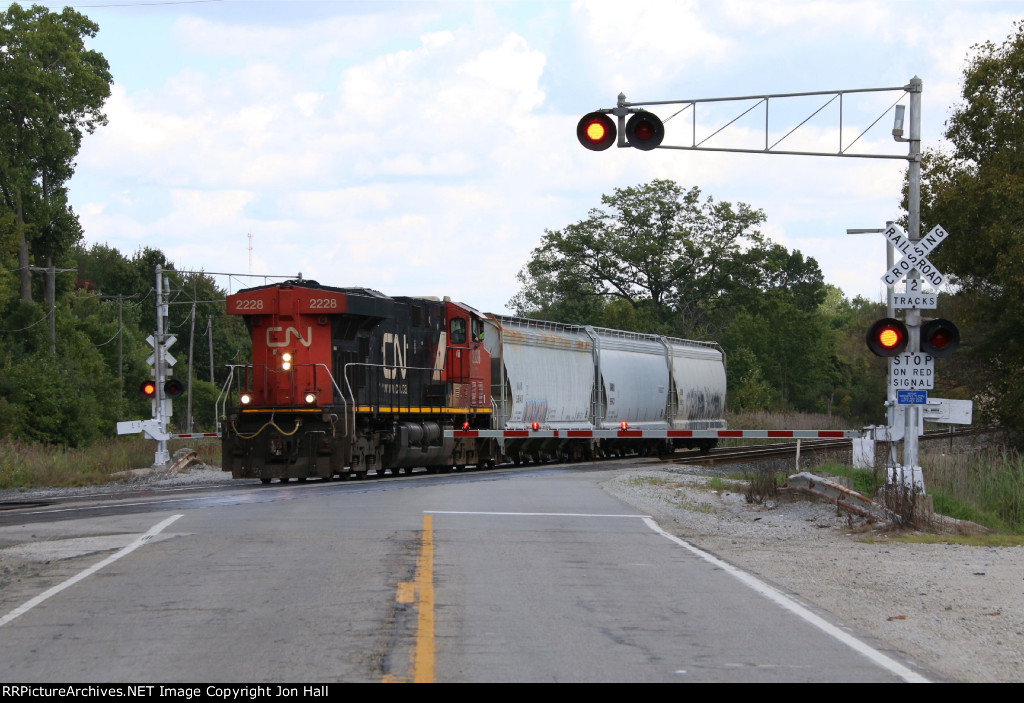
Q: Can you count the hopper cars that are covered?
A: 3